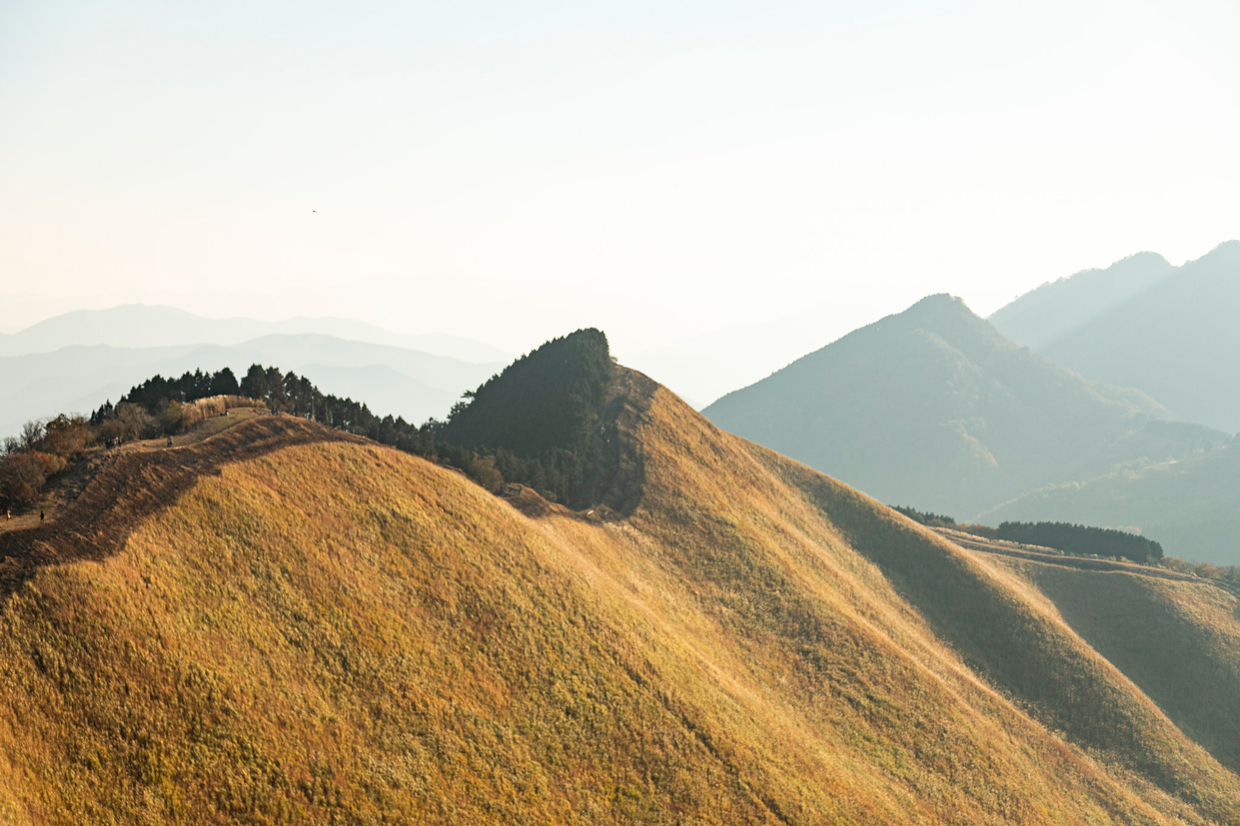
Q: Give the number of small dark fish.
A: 0